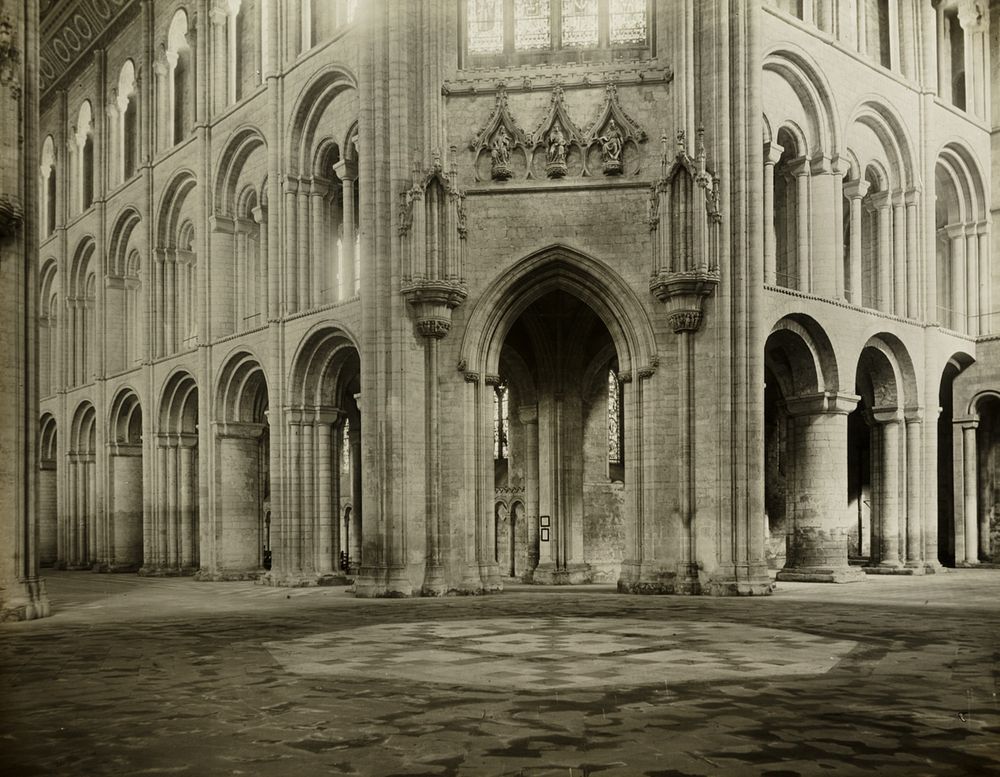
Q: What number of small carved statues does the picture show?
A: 3